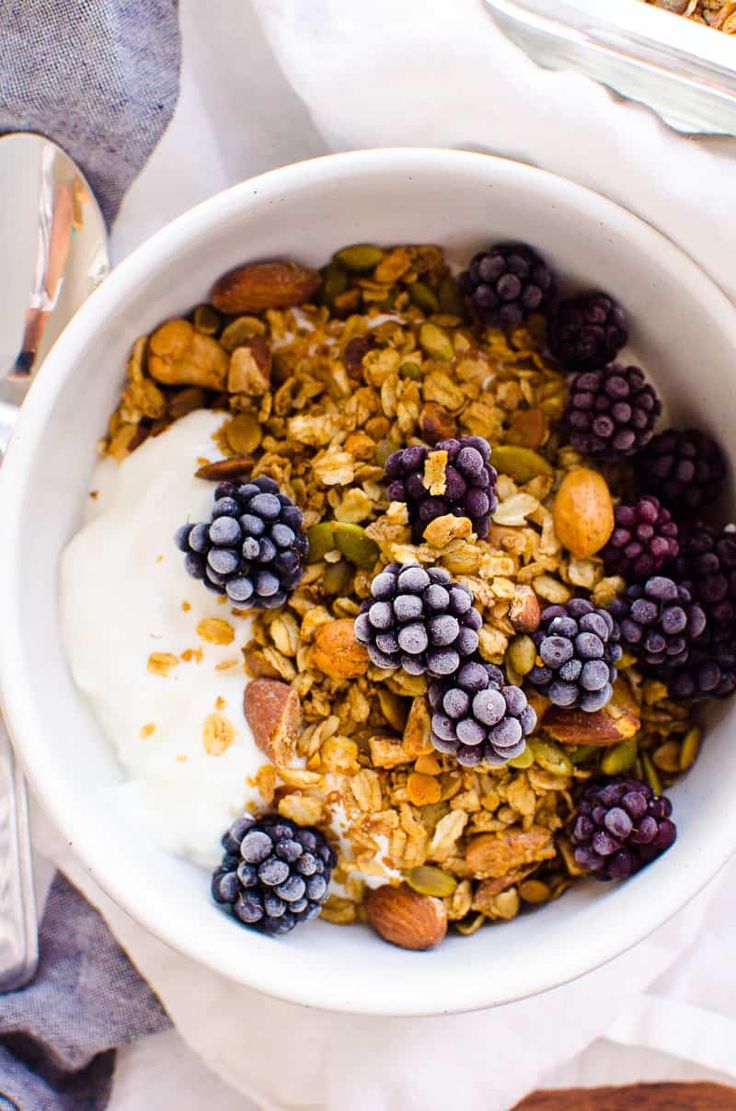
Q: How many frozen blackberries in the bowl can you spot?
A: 15